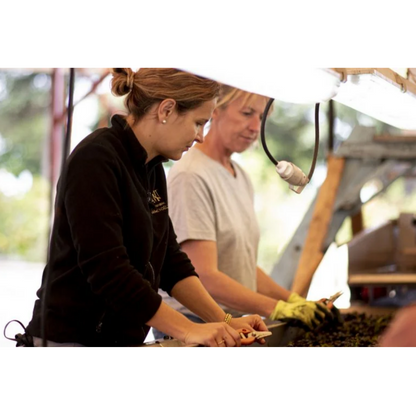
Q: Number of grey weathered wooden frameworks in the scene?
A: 1